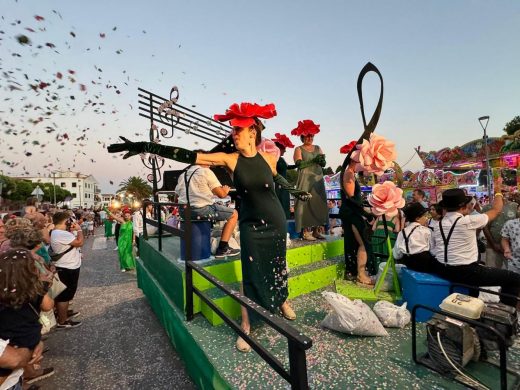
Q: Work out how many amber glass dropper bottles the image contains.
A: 0